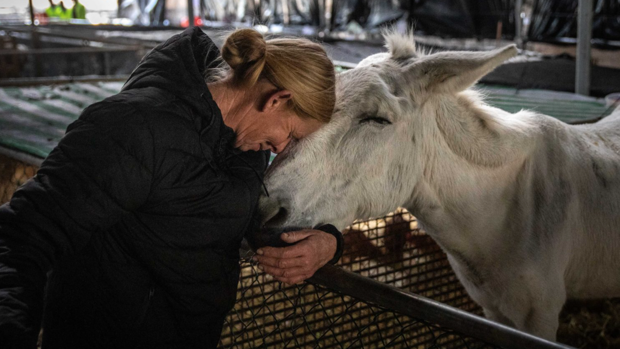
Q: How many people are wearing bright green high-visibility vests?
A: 3